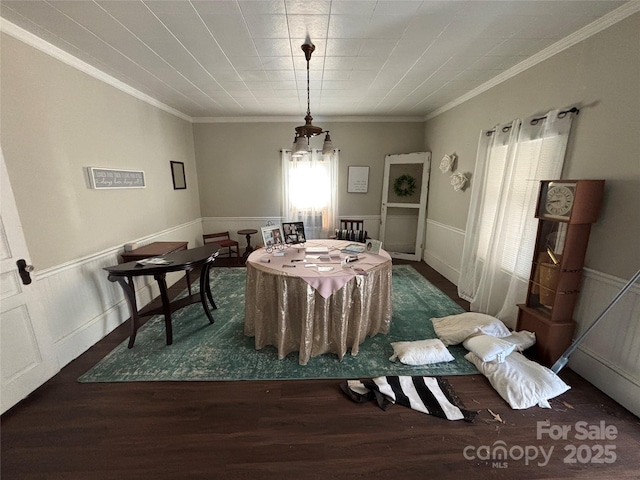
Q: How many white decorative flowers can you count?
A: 2